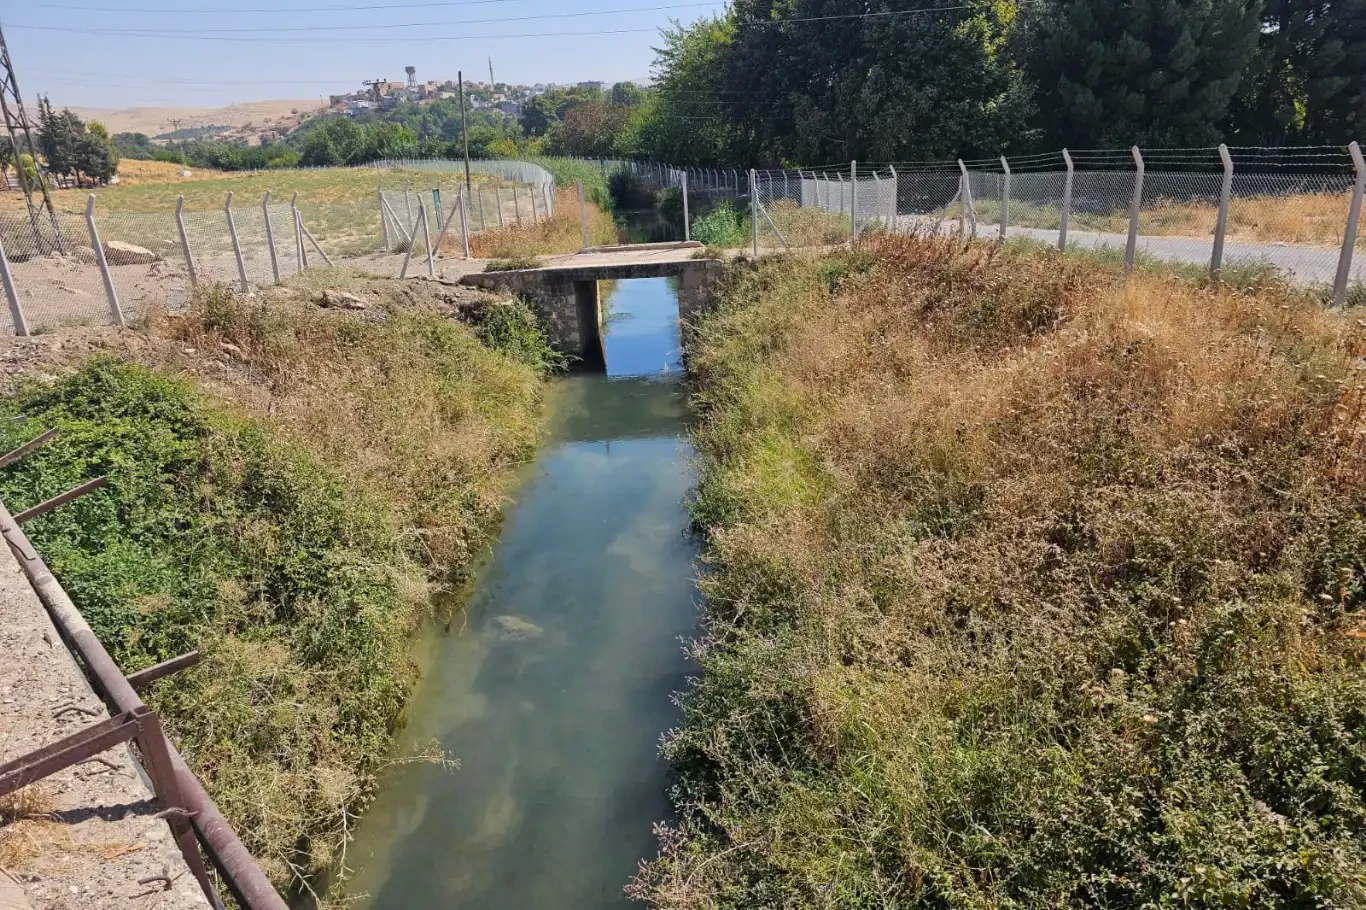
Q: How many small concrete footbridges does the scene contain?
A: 1